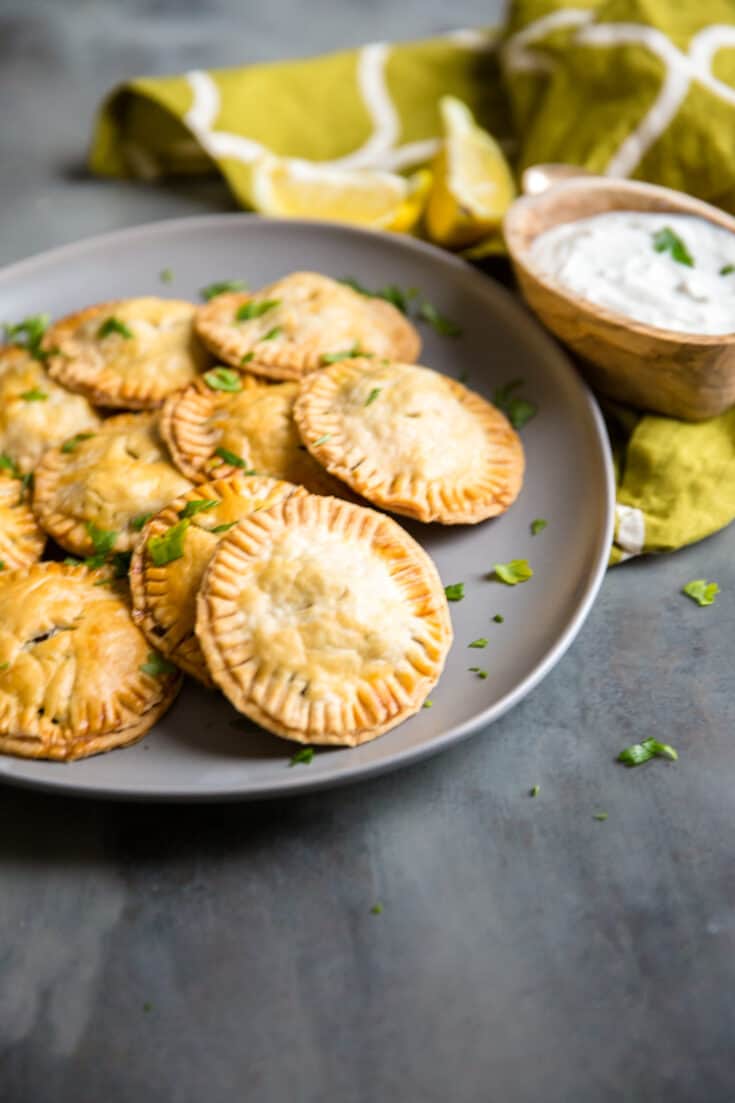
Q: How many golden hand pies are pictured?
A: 10